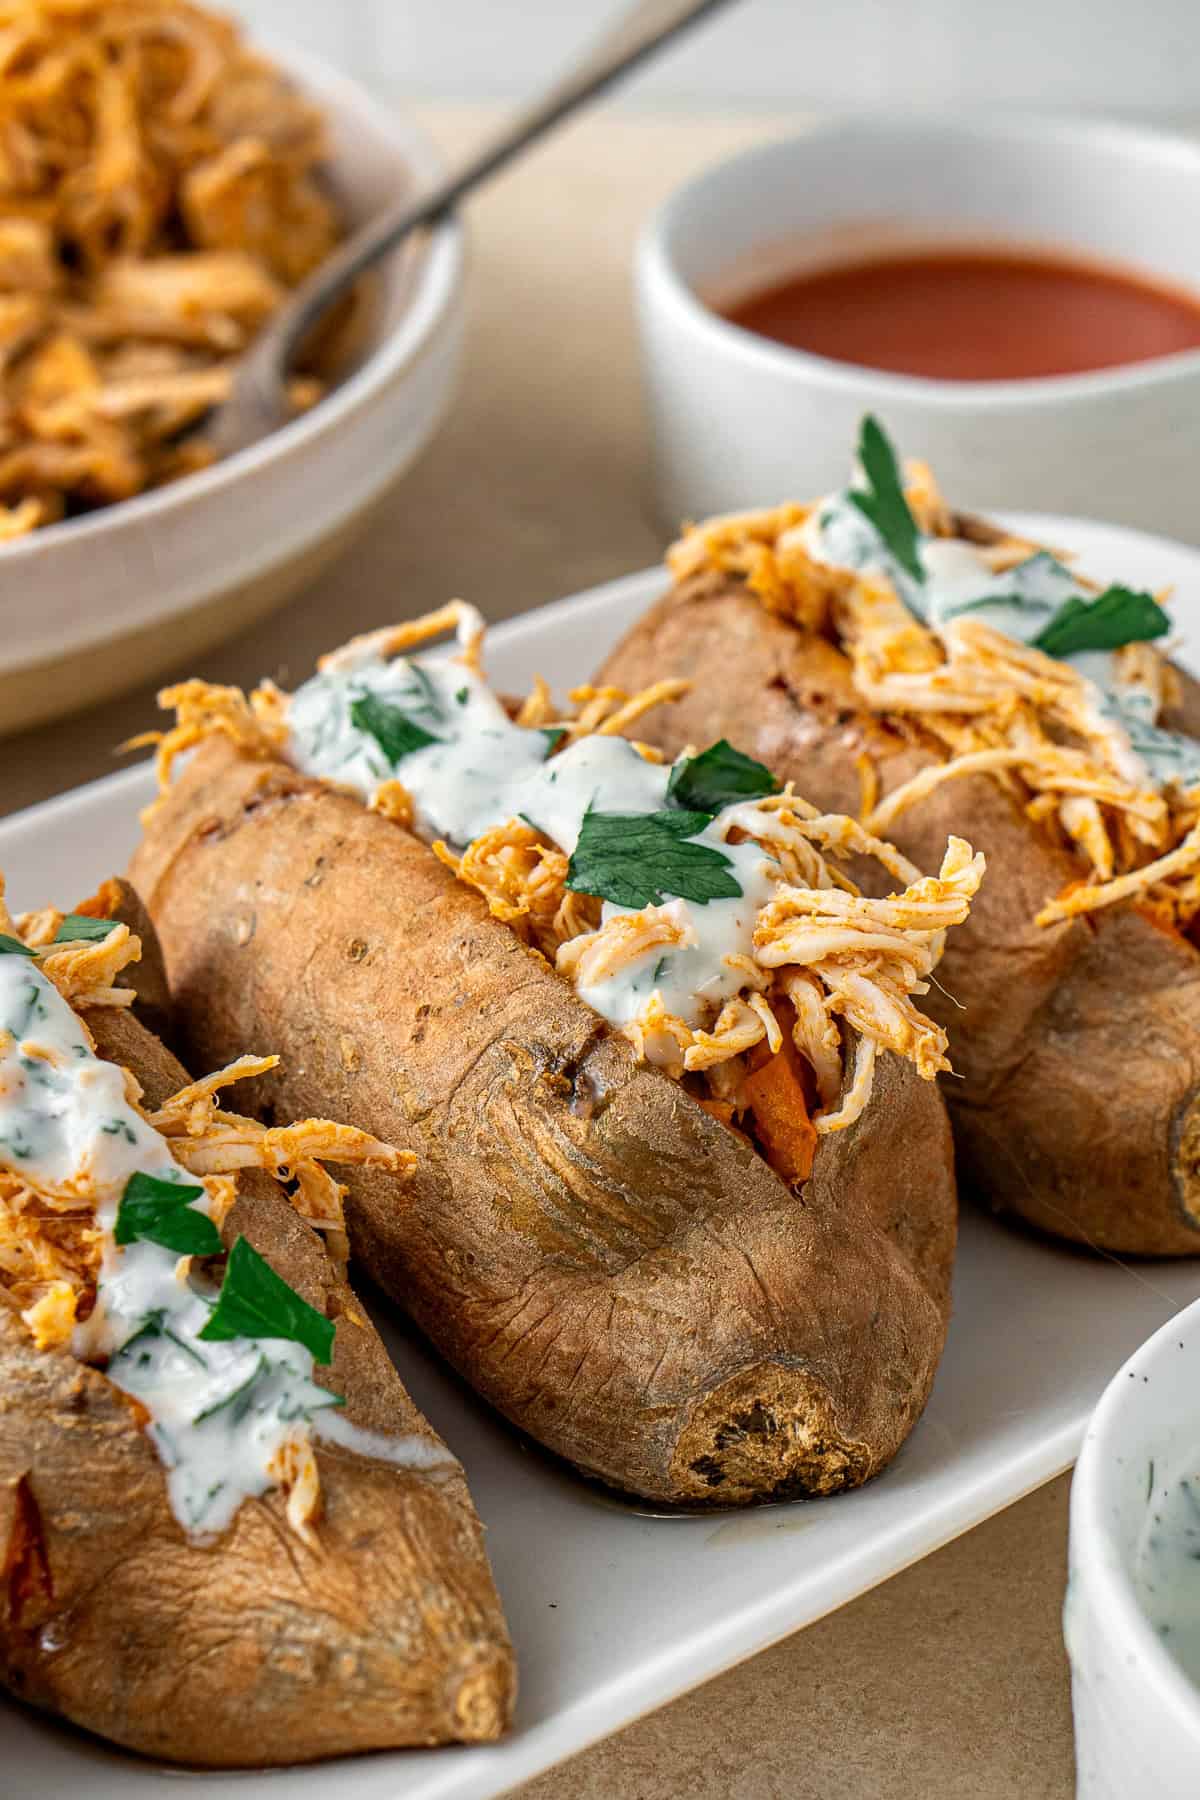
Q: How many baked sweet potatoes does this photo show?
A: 3